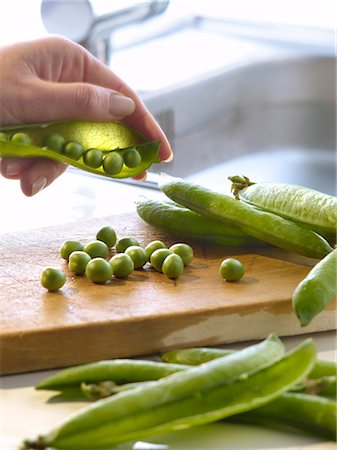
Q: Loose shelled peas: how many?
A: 14